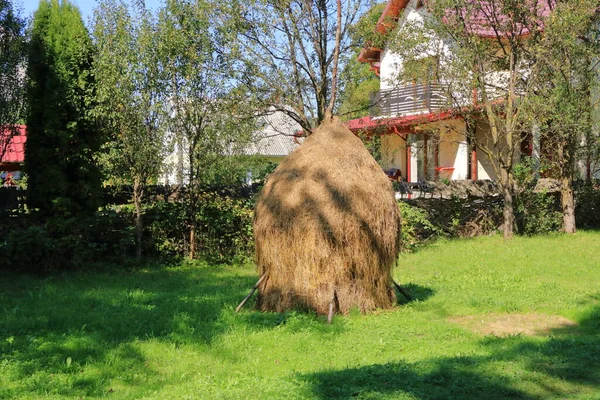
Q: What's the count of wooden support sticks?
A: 3